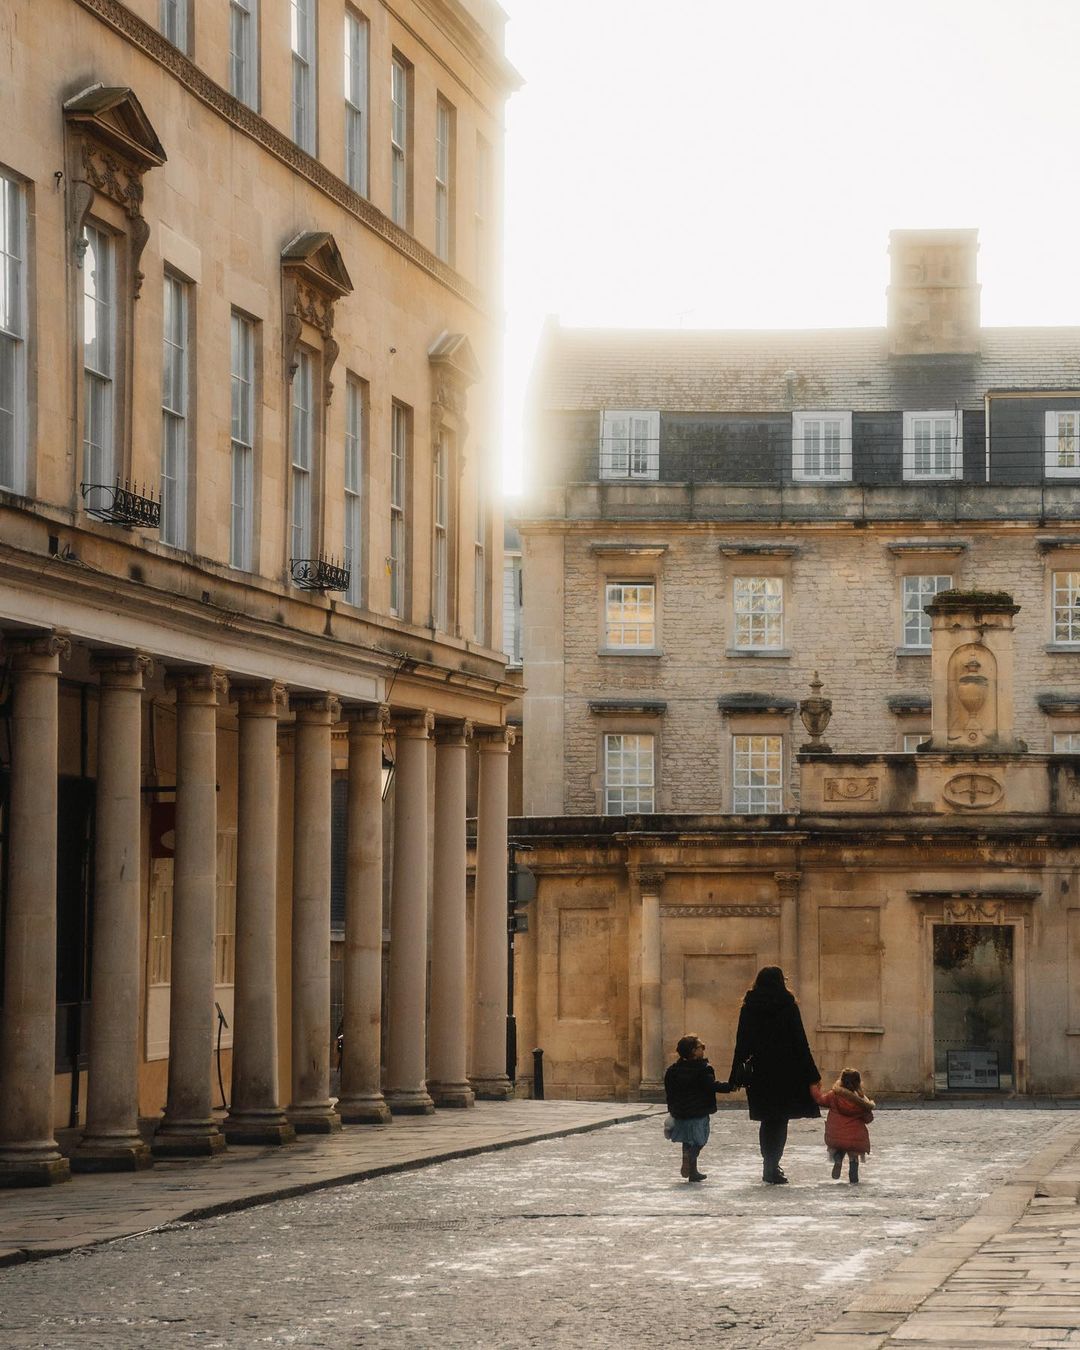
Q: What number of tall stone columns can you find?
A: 9